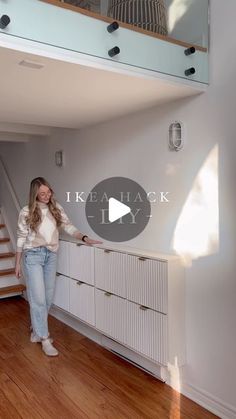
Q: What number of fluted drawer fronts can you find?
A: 8